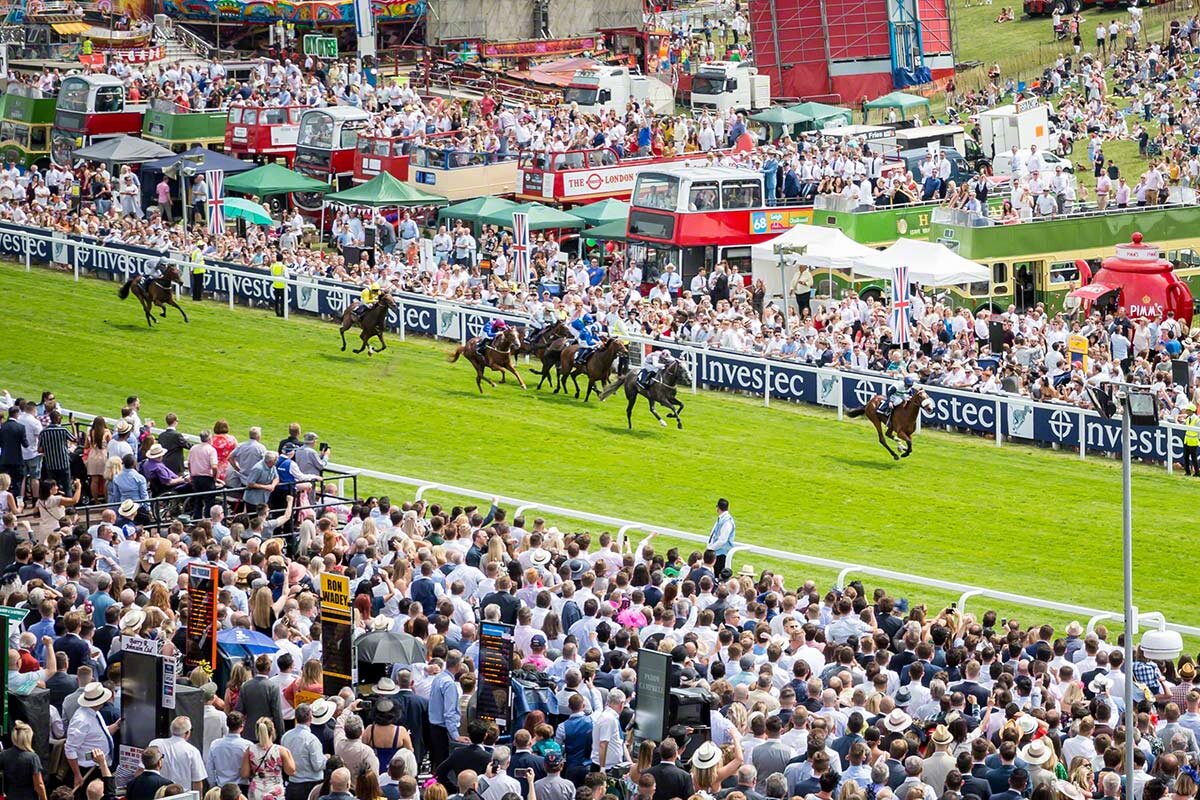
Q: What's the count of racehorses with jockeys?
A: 8